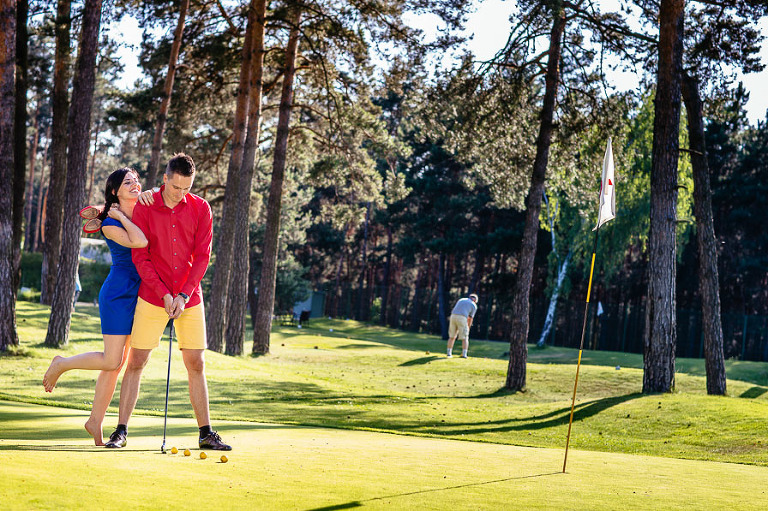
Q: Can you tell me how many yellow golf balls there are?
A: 4